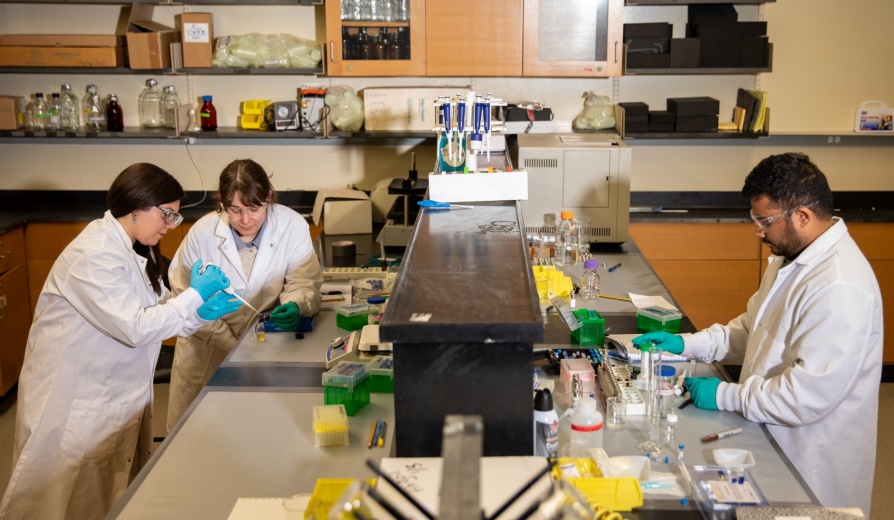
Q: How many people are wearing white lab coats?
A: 3